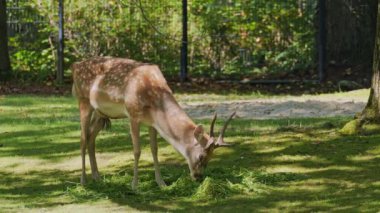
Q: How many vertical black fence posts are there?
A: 3